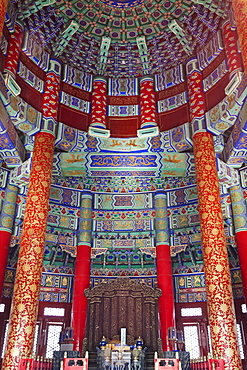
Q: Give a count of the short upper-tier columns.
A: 6